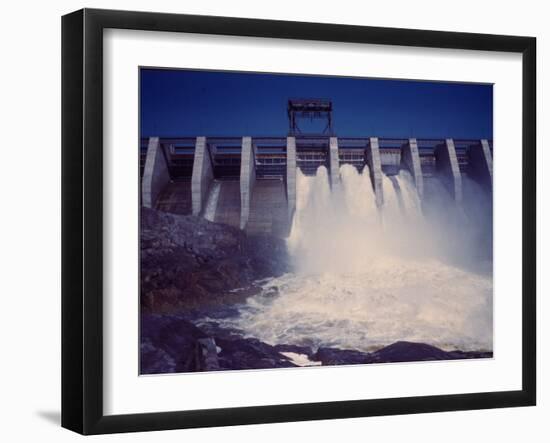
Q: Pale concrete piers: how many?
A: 9